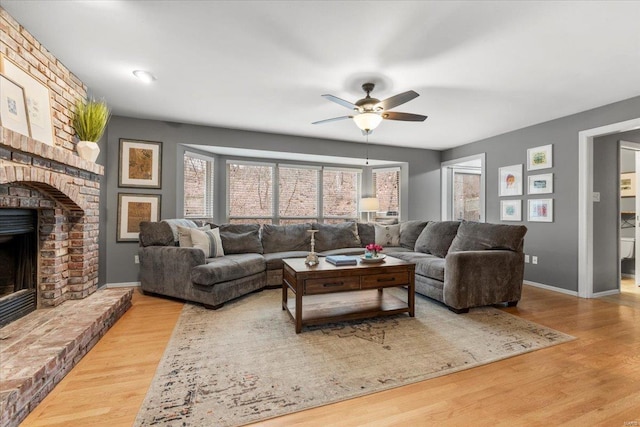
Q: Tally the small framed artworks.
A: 5